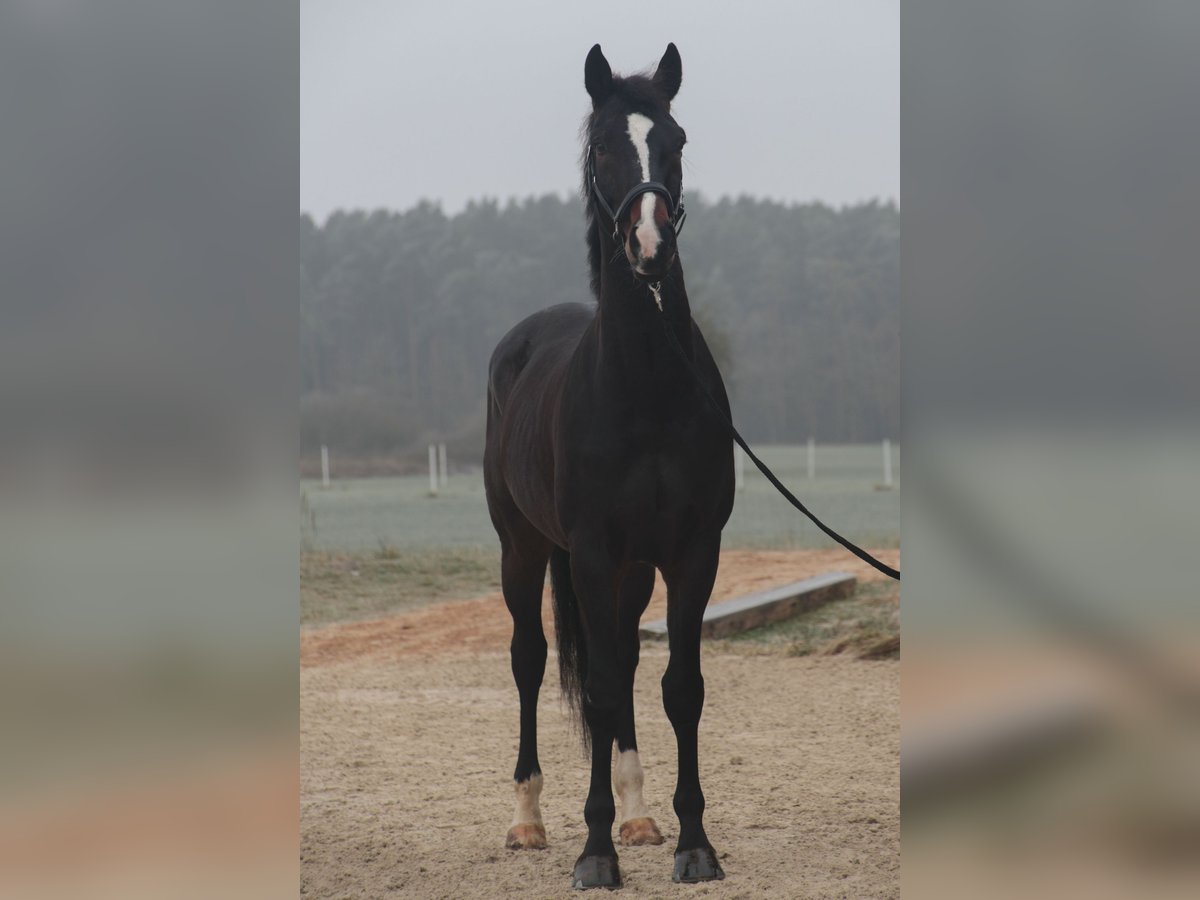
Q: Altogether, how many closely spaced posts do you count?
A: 2